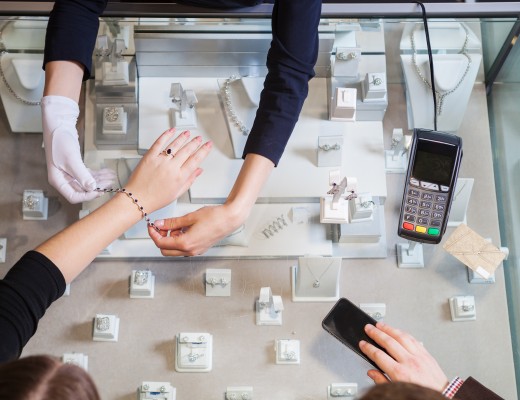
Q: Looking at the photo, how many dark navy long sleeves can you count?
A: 2